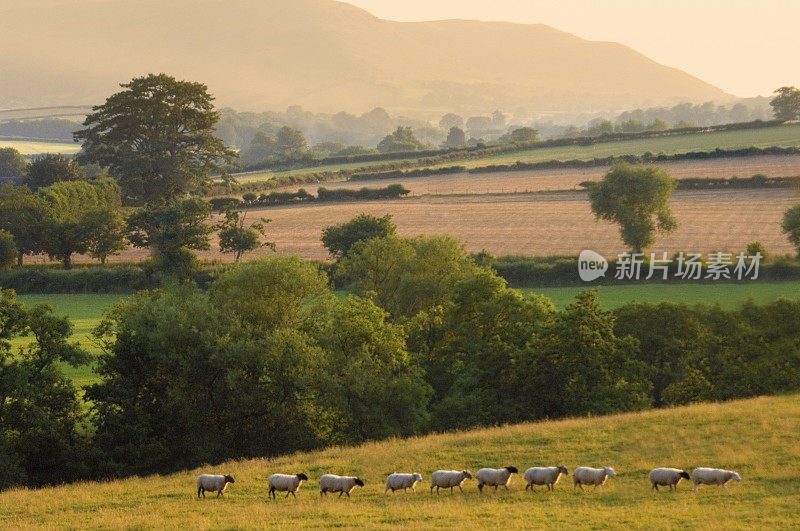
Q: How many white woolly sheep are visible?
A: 10